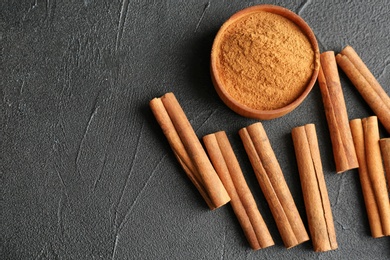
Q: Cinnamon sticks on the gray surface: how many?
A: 8